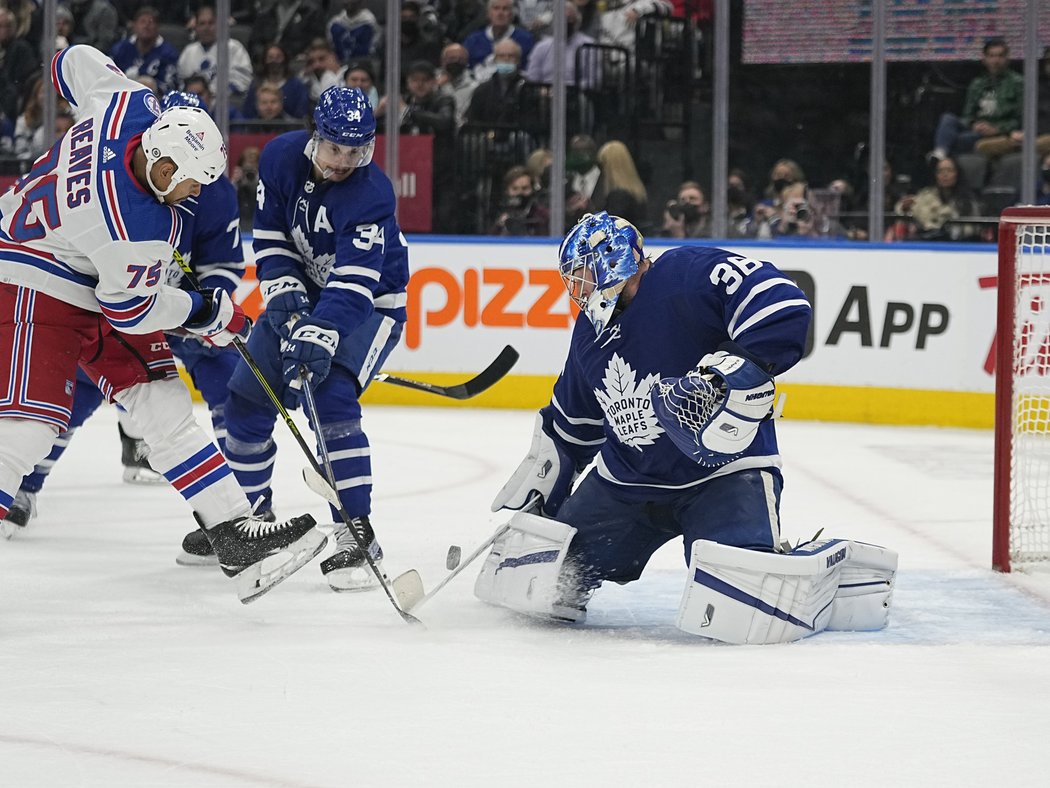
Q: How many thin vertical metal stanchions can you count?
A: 7